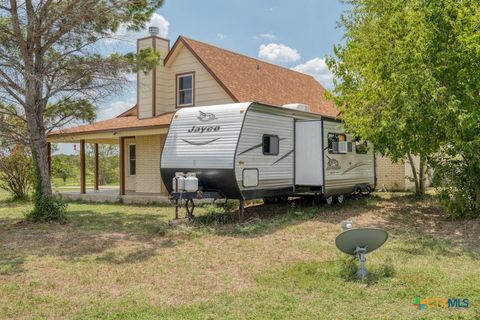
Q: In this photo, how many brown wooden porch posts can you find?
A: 4